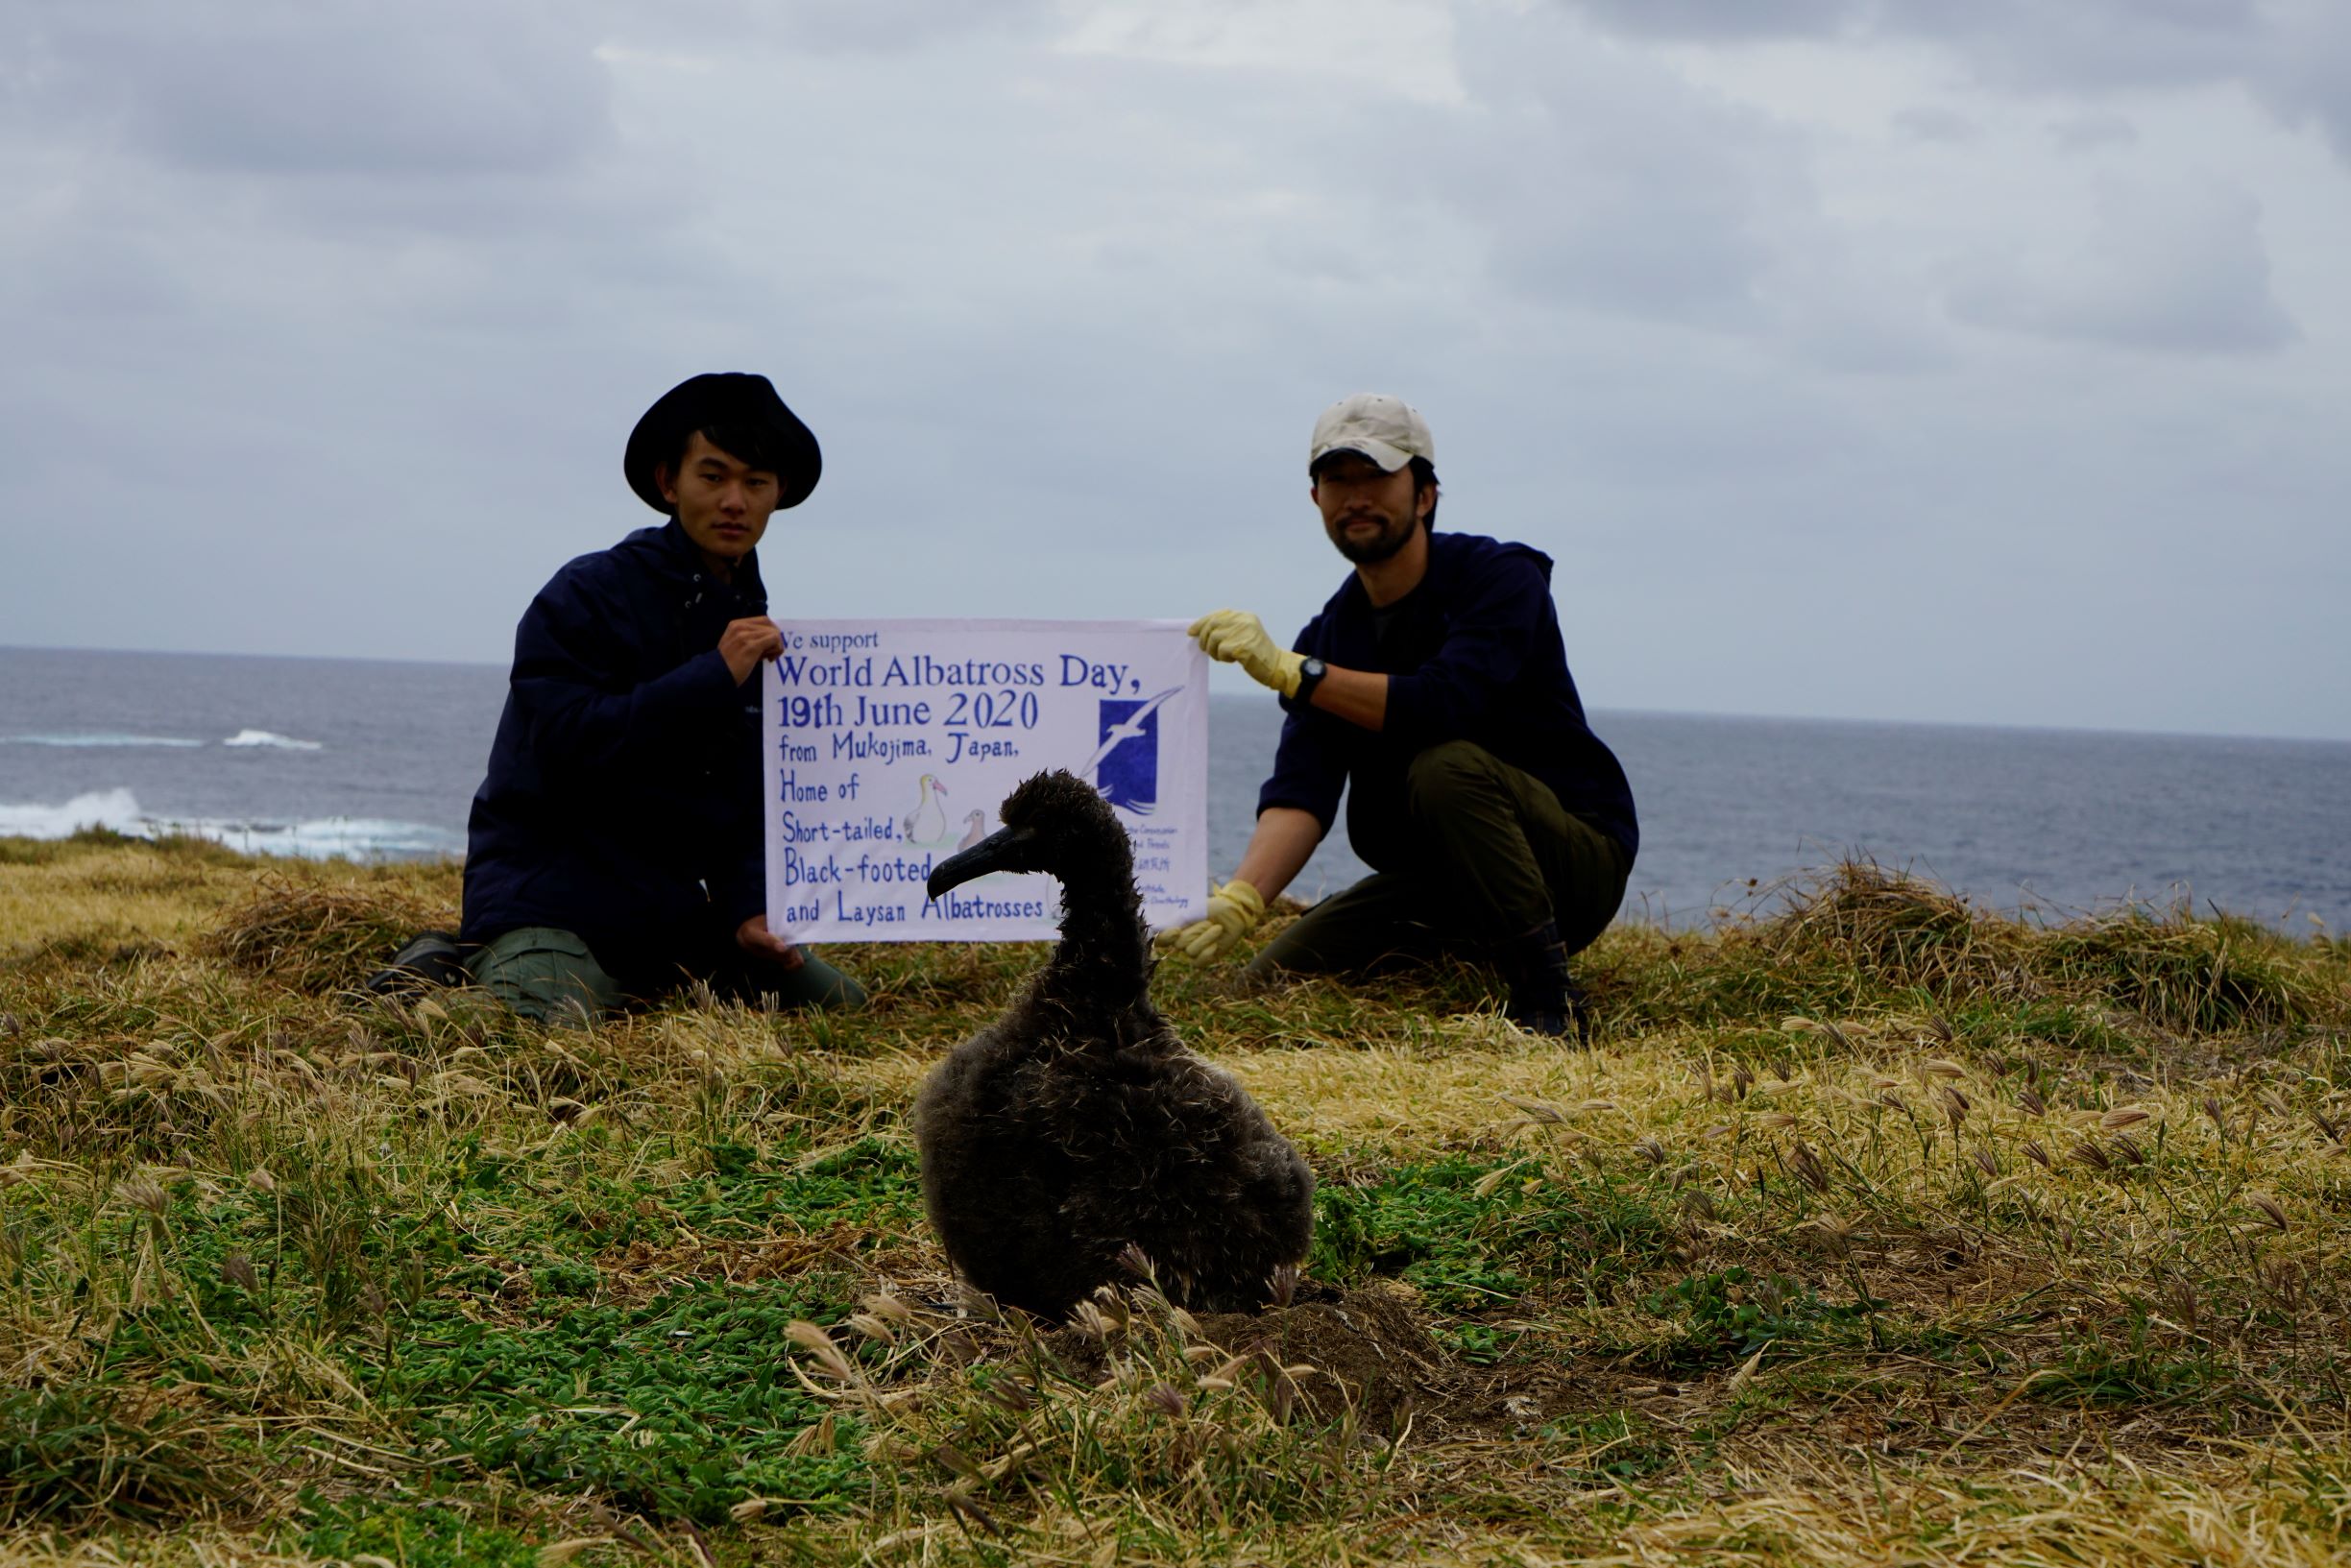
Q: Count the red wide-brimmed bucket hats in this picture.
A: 0